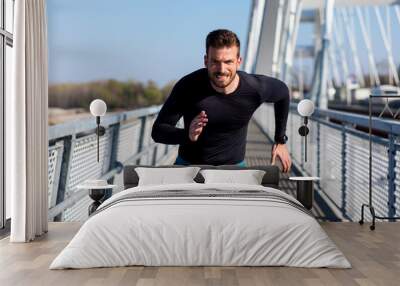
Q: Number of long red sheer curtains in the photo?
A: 0